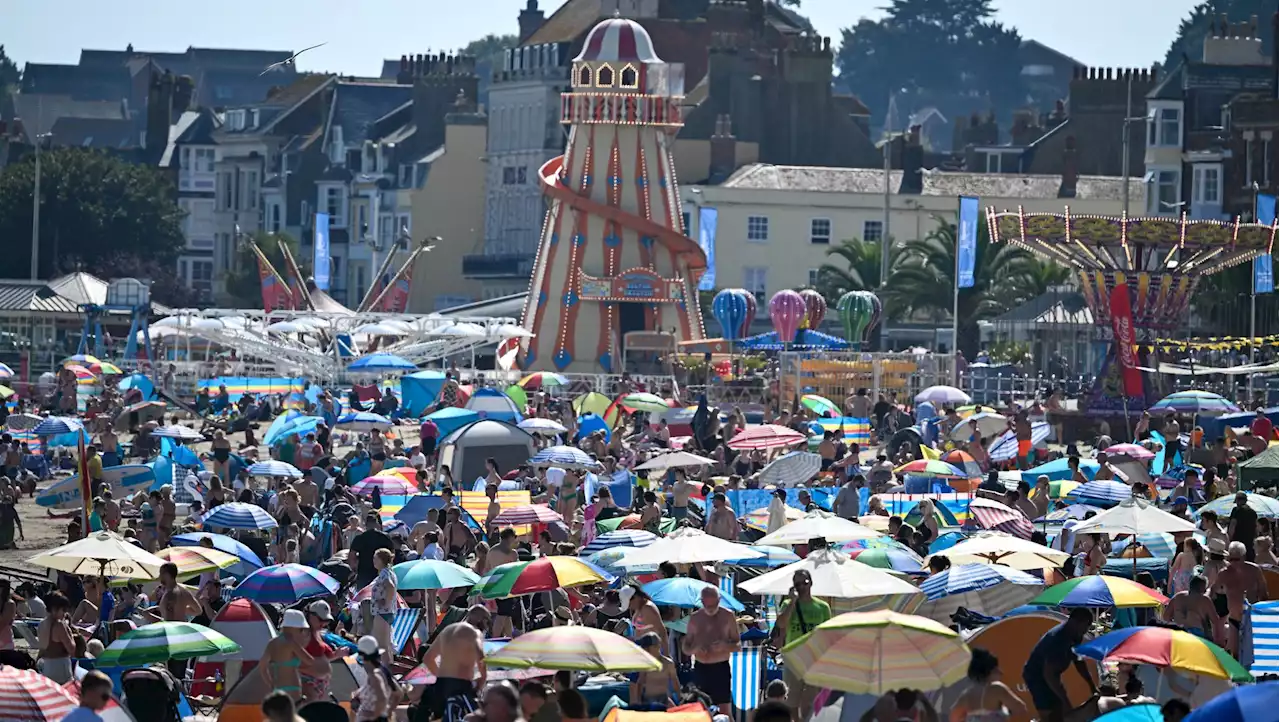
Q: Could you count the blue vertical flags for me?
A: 4